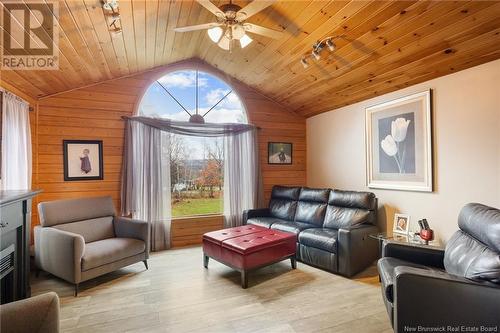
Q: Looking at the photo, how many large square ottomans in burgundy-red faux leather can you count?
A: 1